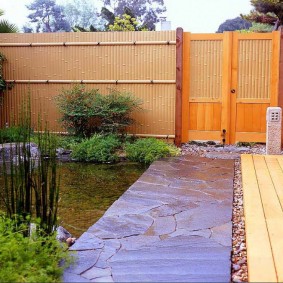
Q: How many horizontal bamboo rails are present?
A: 3